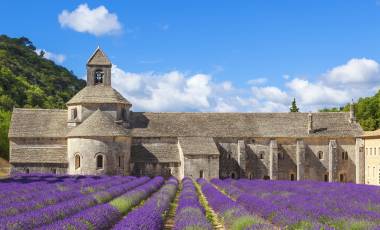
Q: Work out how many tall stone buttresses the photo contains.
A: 5